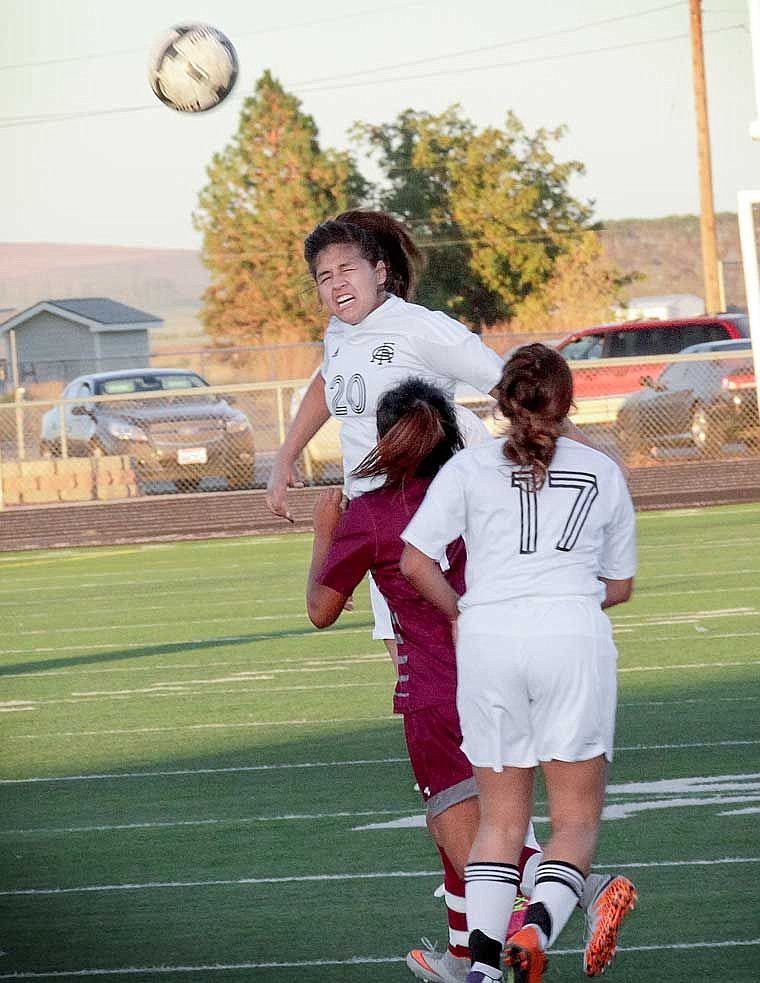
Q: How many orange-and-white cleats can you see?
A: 2